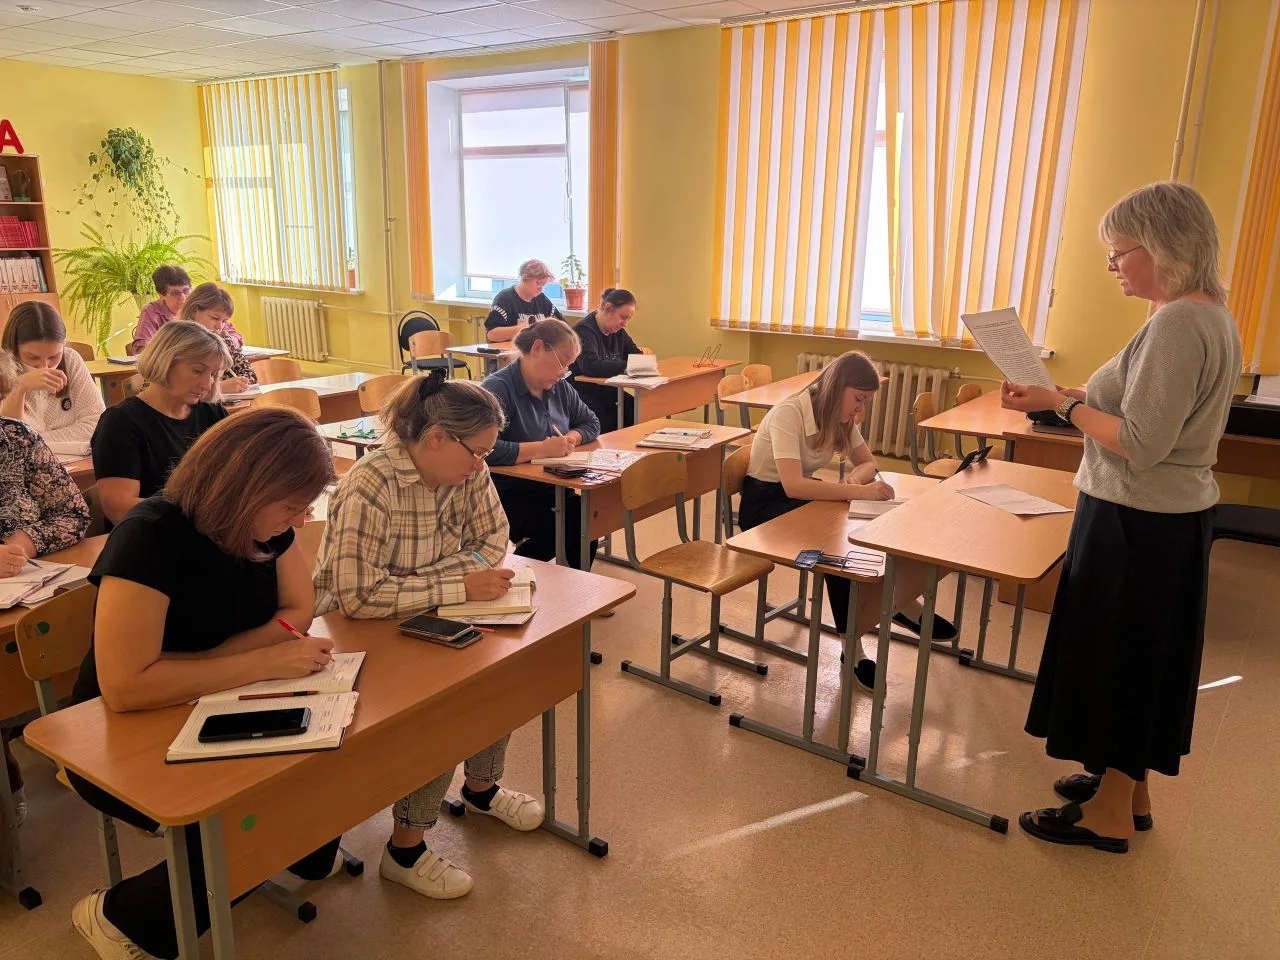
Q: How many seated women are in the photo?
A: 11